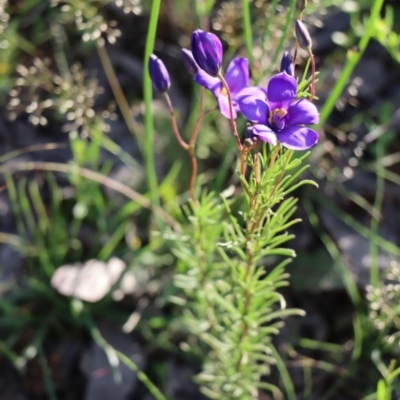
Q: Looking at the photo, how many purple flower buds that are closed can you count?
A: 5